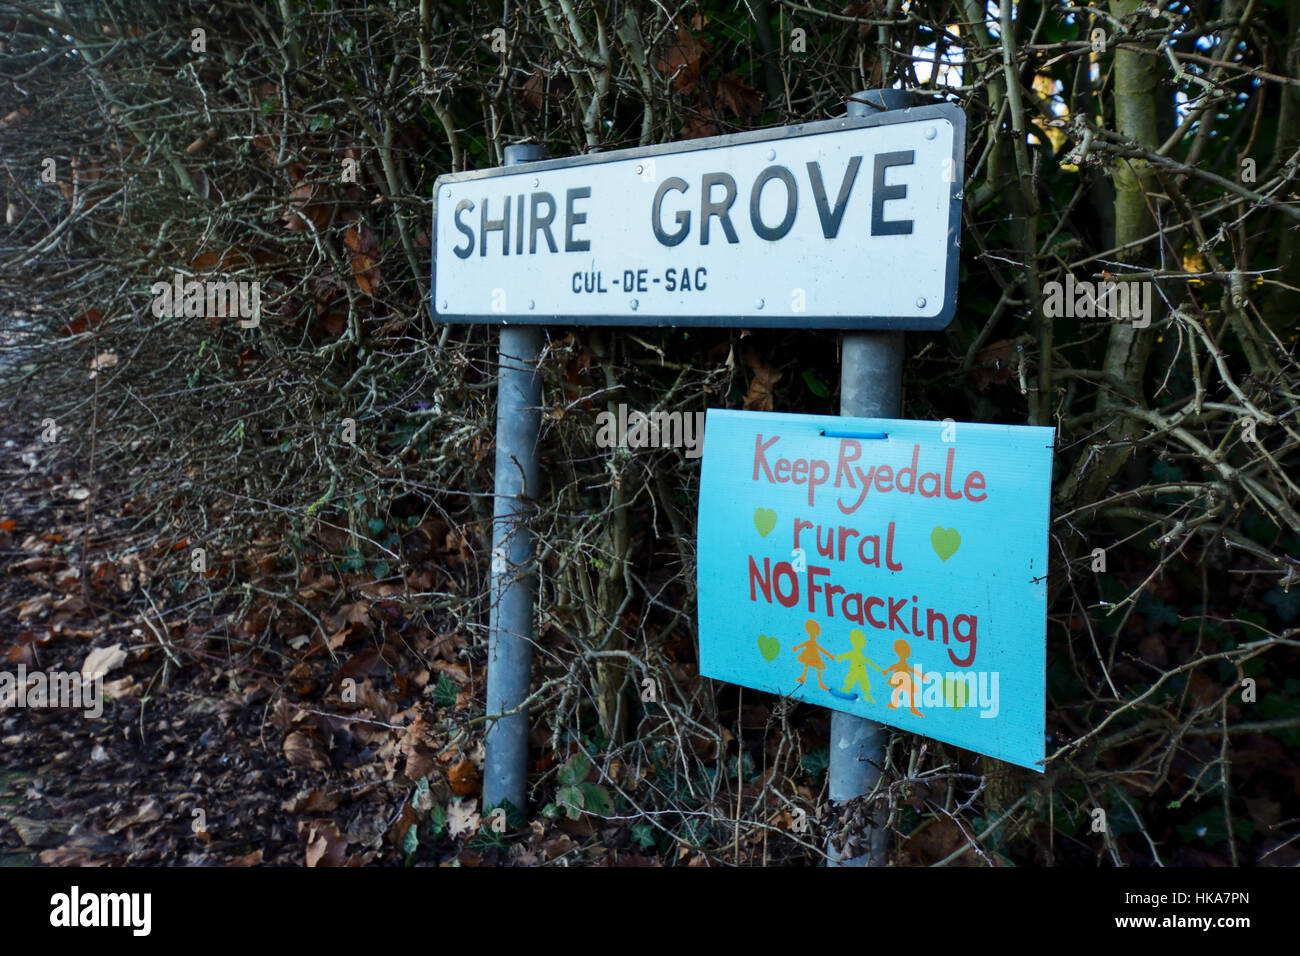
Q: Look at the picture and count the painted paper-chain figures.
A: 3